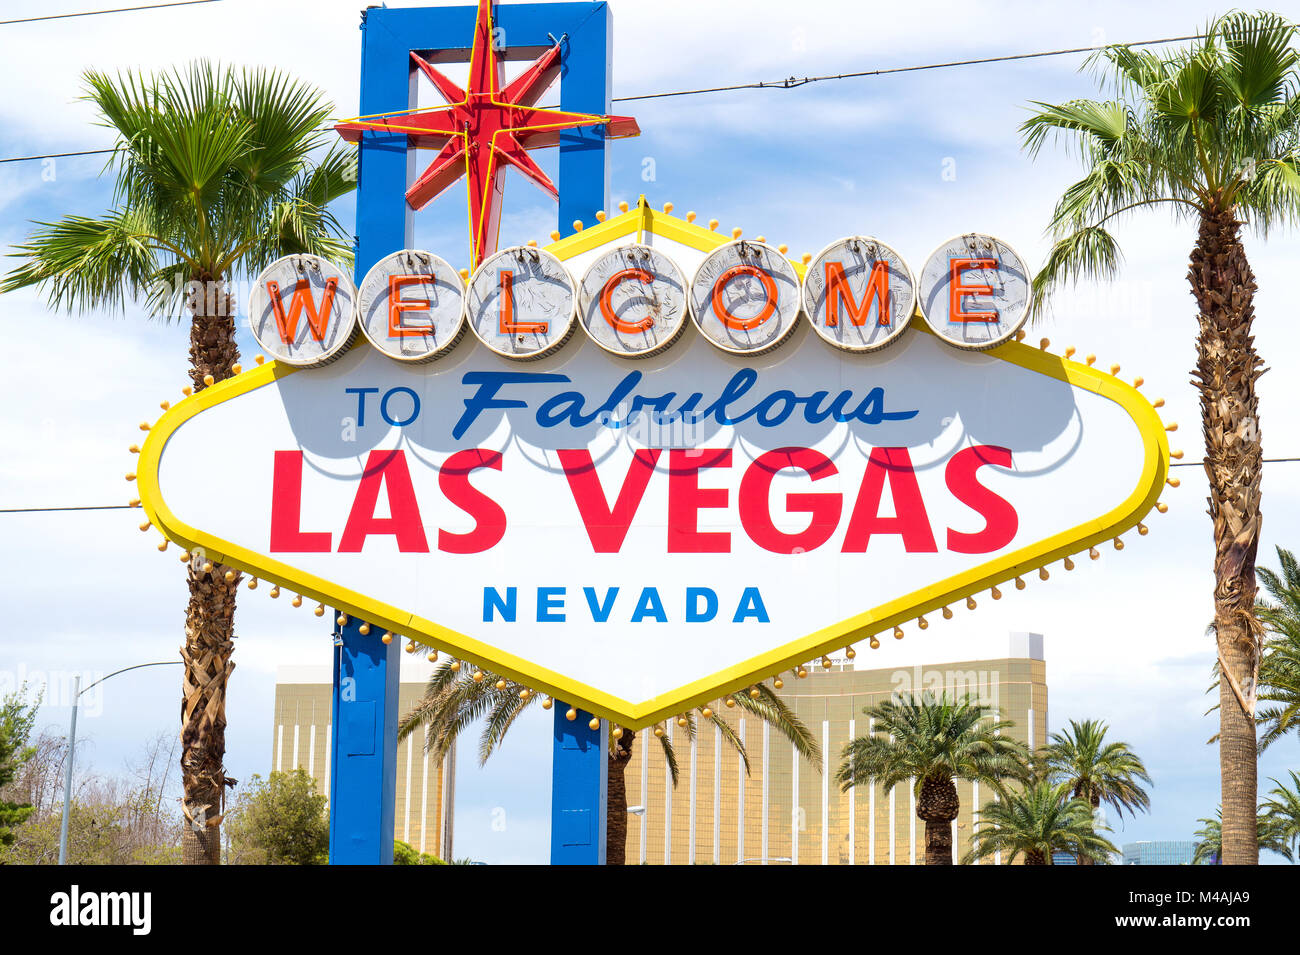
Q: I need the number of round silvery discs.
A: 7